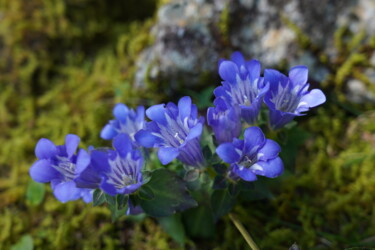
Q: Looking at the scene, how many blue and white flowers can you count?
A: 8